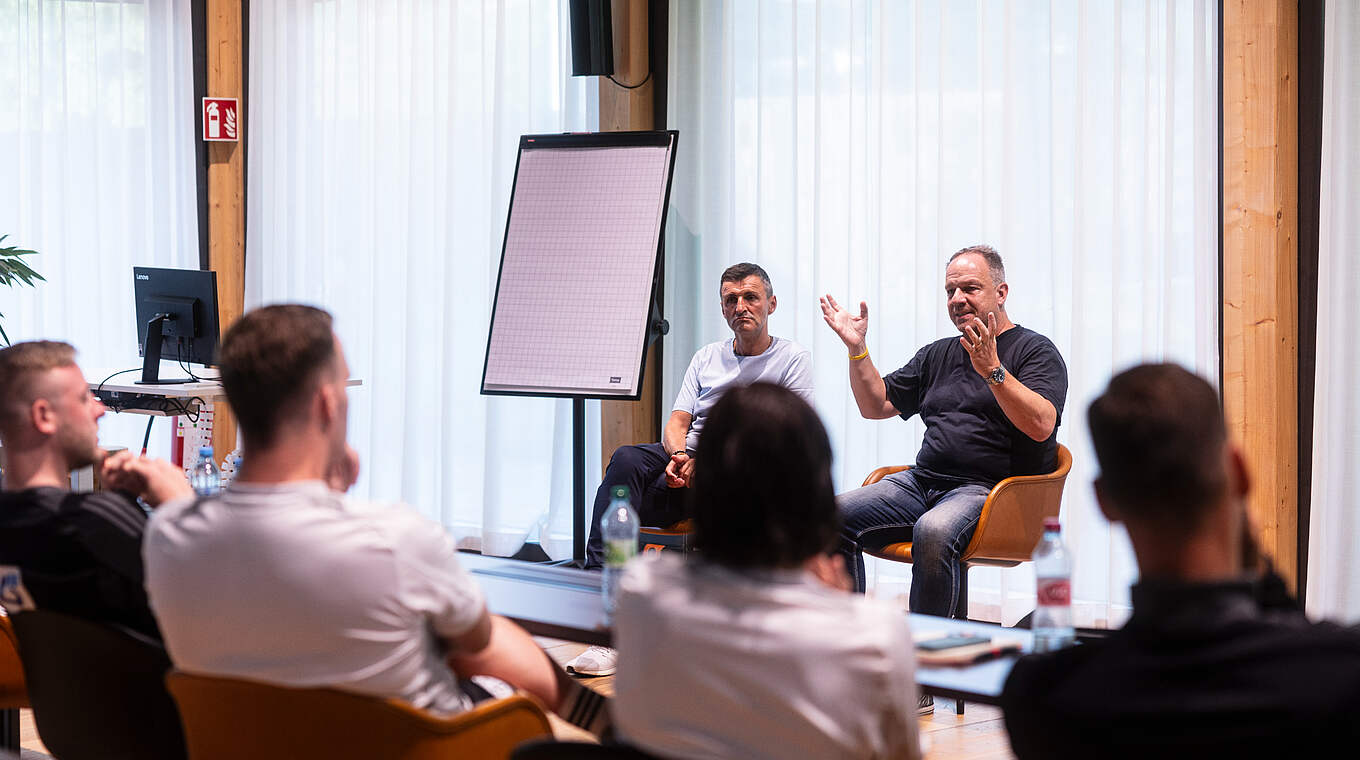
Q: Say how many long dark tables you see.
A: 1